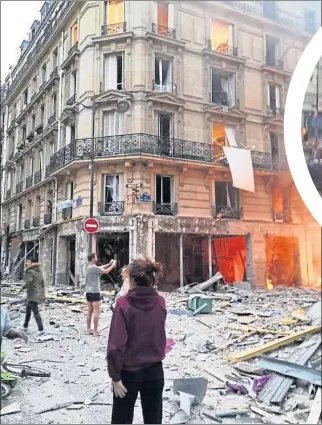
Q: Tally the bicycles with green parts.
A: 1